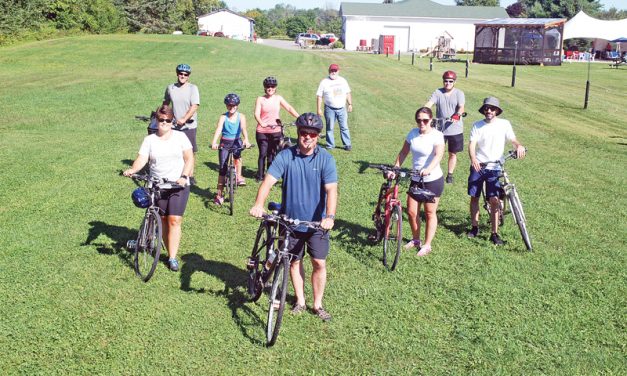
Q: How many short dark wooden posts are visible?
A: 7